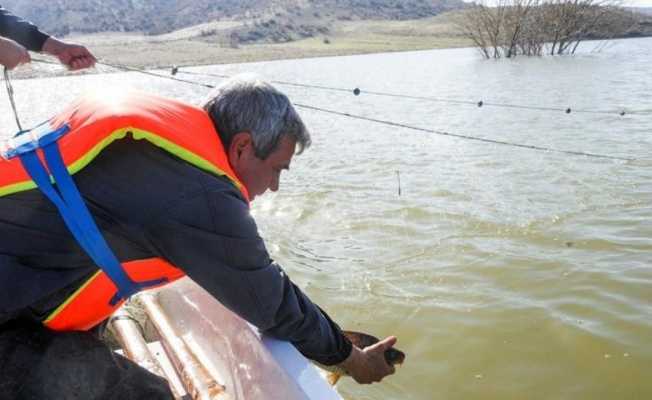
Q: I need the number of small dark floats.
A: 5